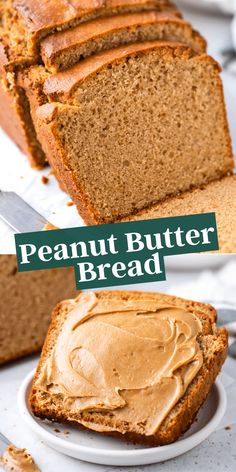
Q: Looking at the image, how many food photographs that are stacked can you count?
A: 2